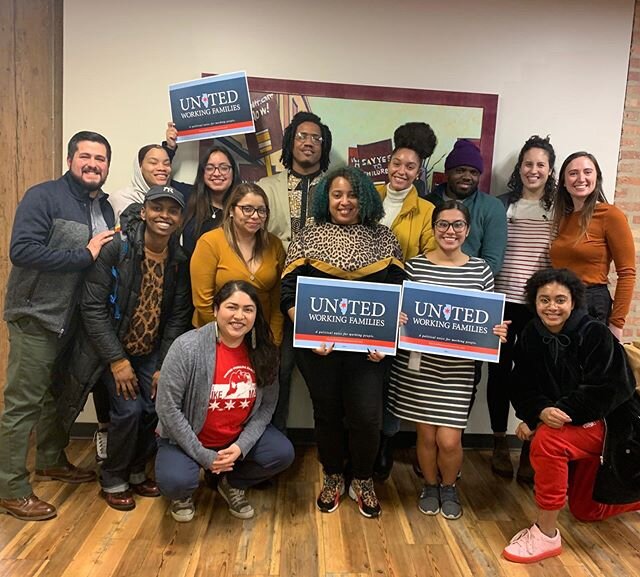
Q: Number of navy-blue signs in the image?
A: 3